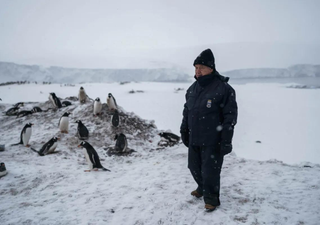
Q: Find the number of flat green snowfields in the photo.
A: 0